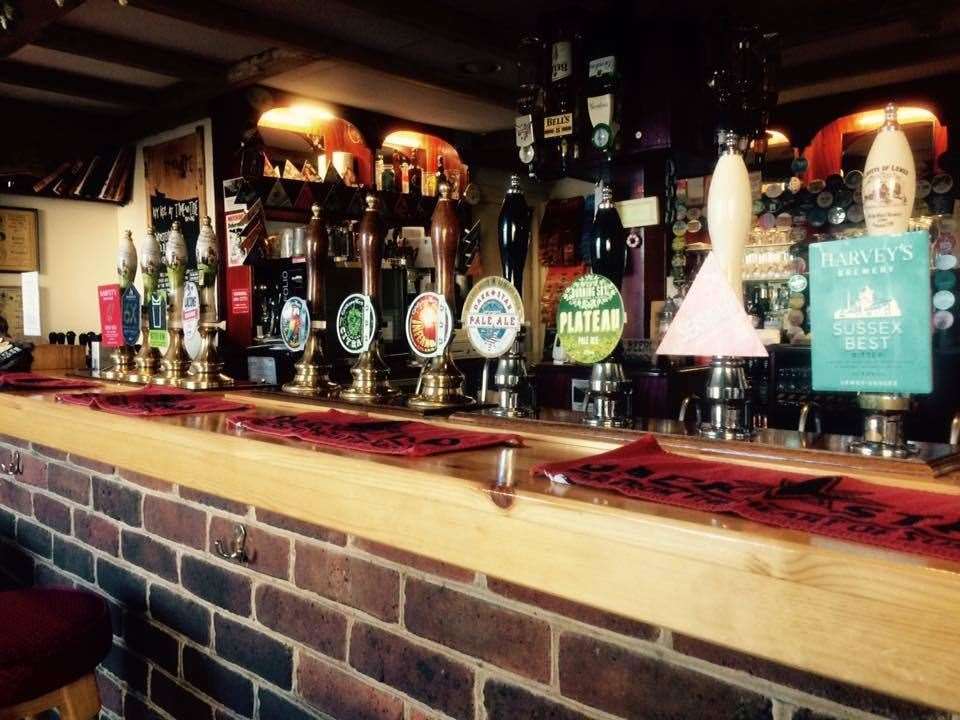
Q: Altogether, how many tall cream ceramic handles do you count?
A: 2